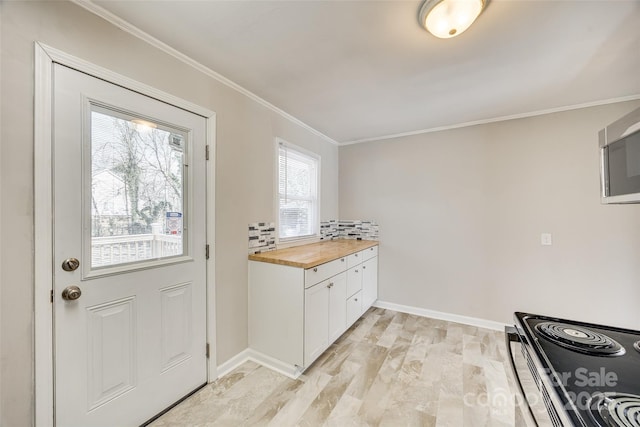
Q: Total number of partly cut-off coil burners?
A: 2